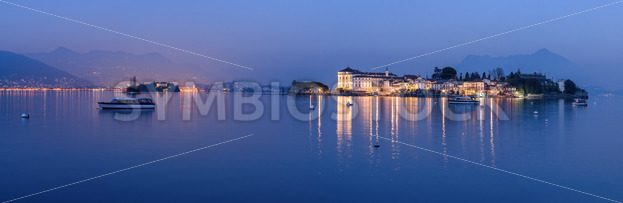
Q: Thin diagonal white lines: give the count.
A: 4